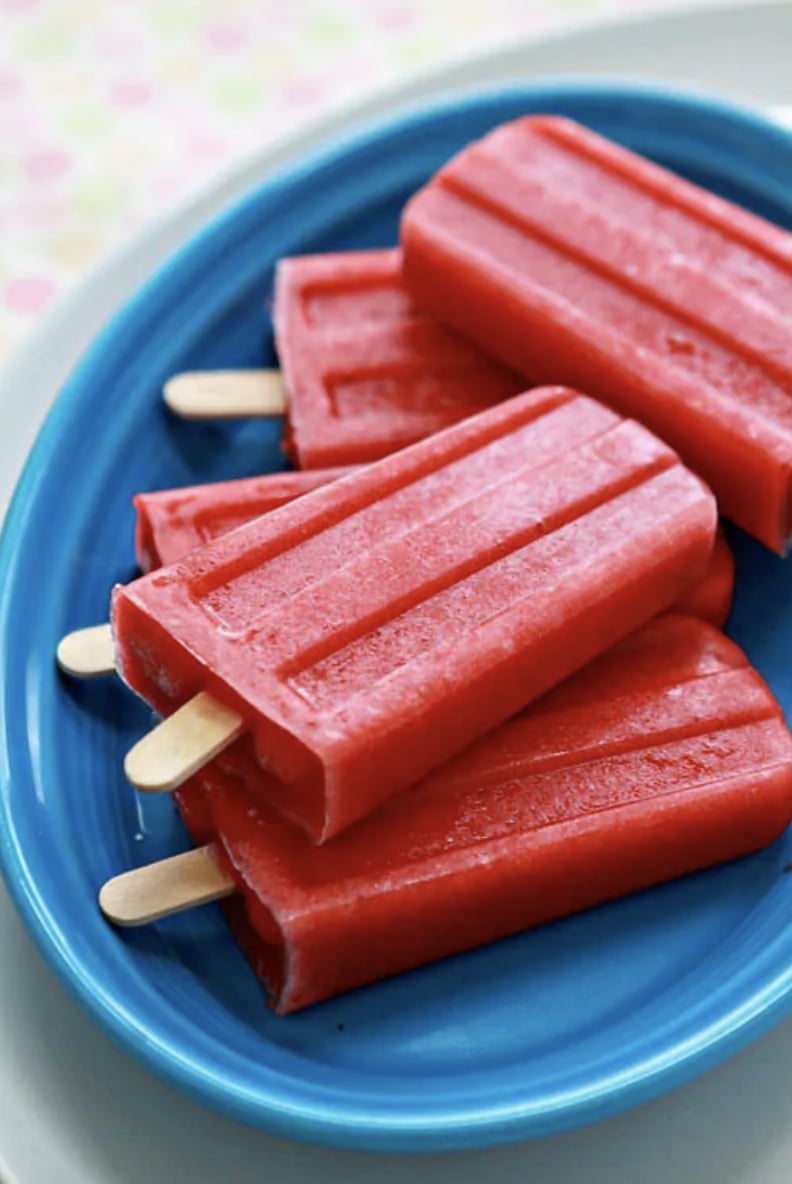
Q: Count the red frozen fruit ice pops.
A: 5